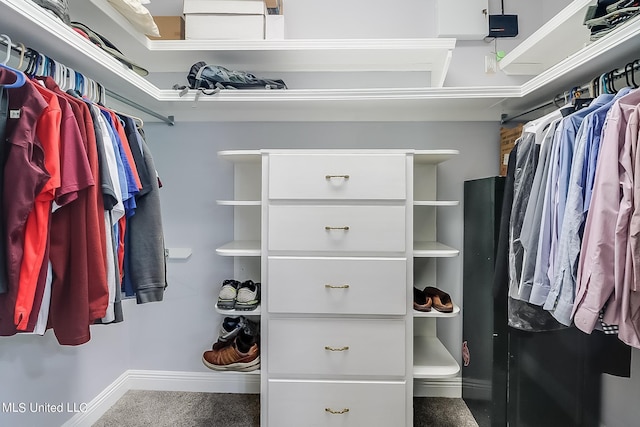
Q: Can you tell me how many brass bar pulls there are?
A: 5